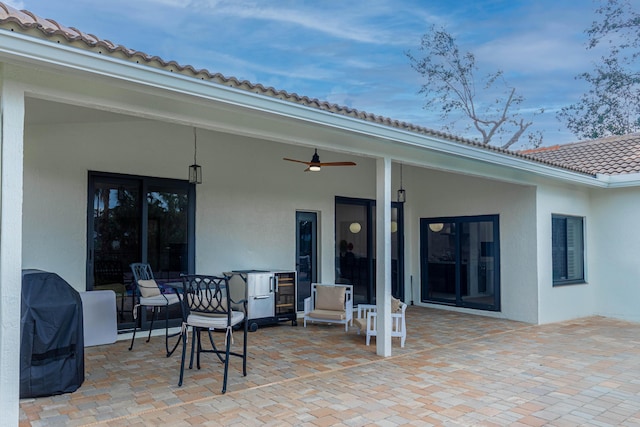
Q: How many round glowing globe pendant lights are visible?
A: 3